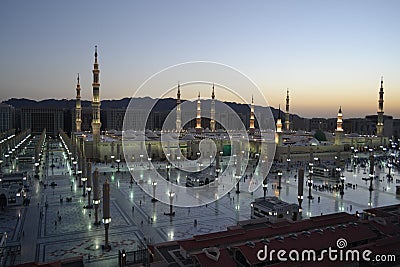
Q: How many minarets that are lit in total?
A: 10